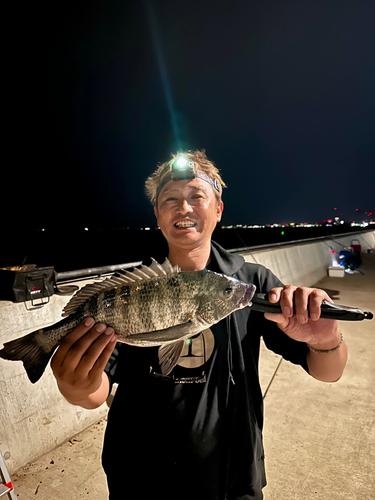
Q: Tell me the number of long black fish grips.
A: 1